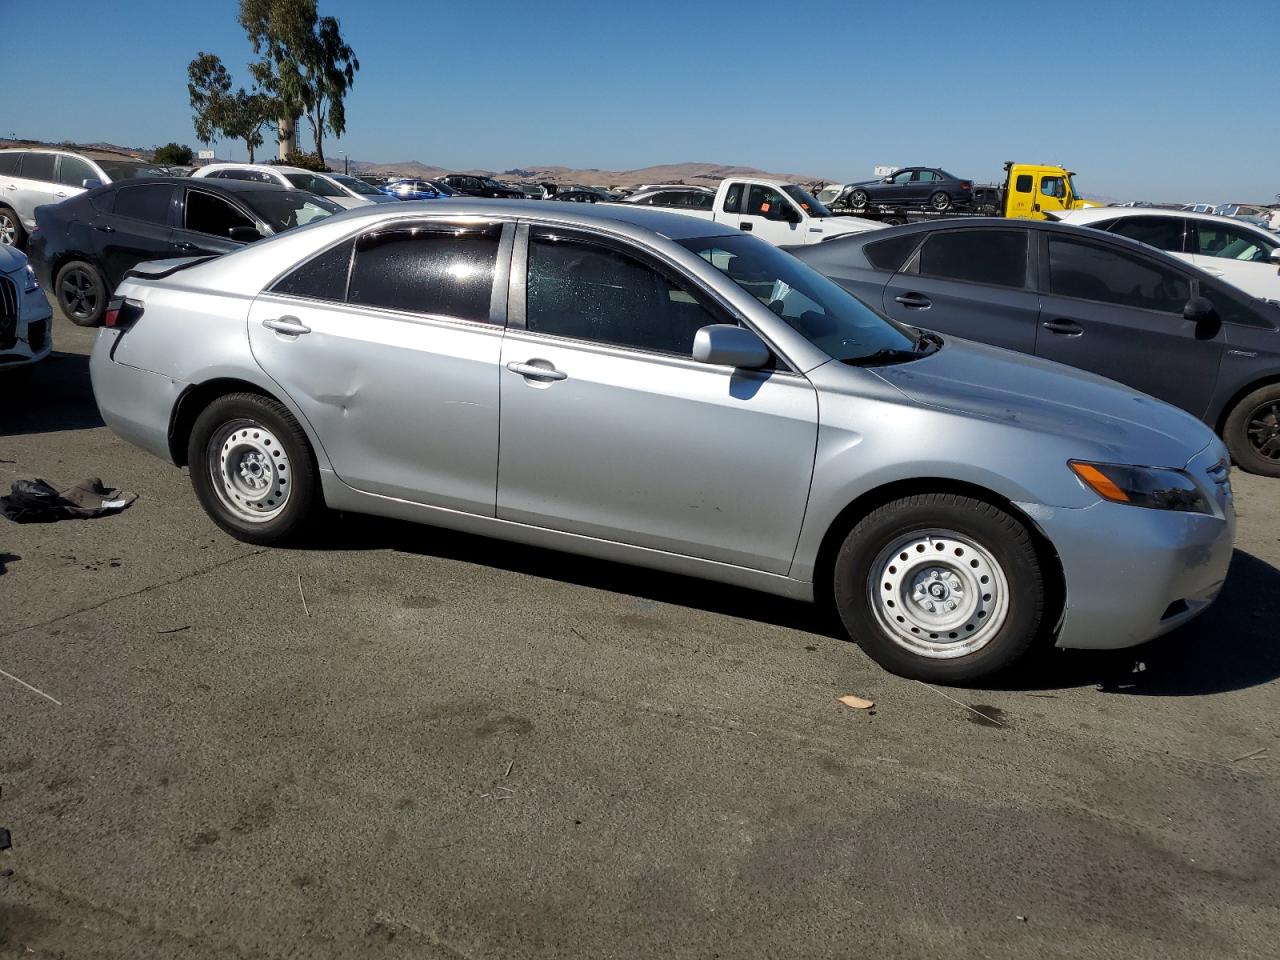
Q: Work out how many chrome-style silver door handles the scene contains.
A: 2